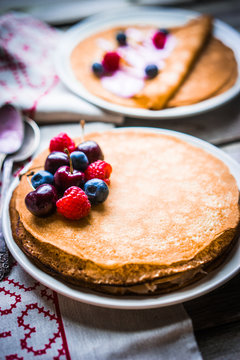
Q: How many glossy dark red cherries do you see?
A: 4